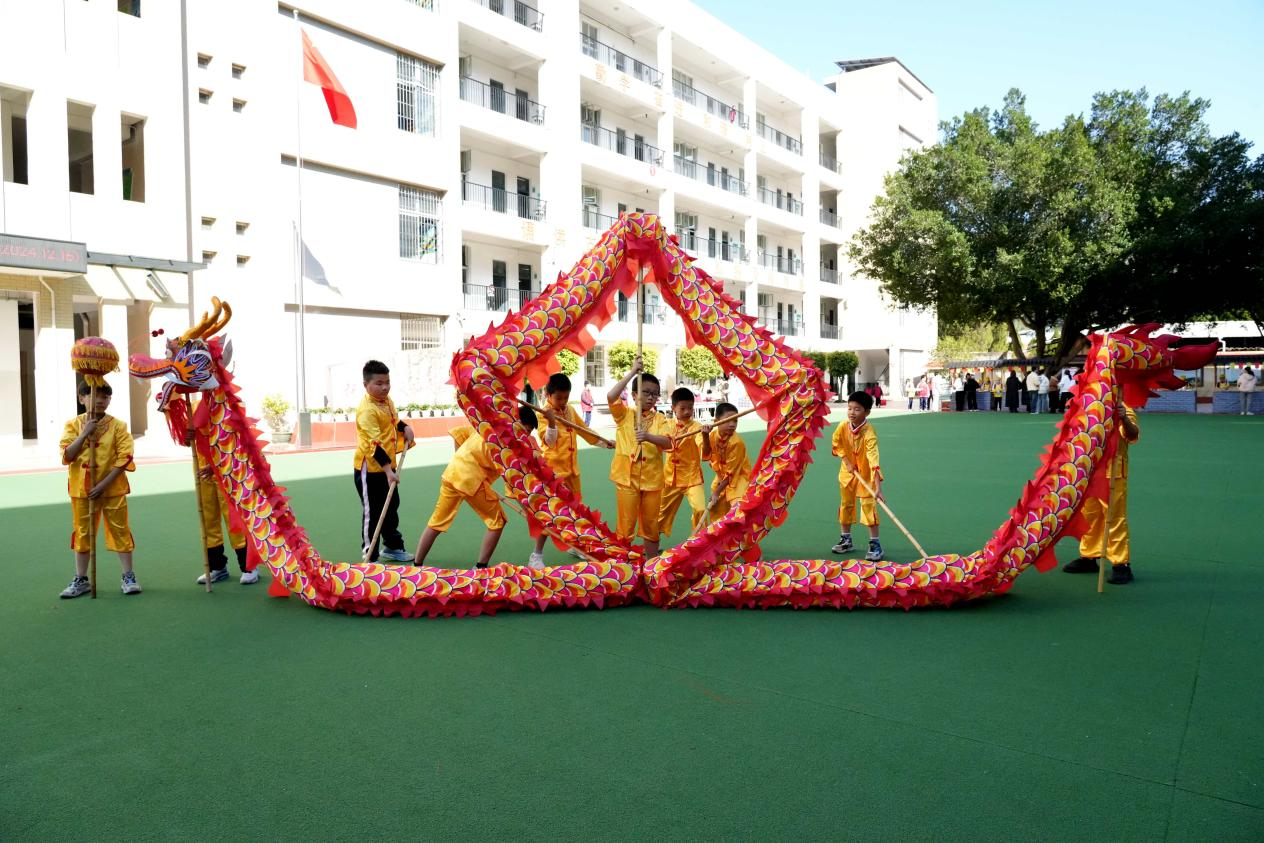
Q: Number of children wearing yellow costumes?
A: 10